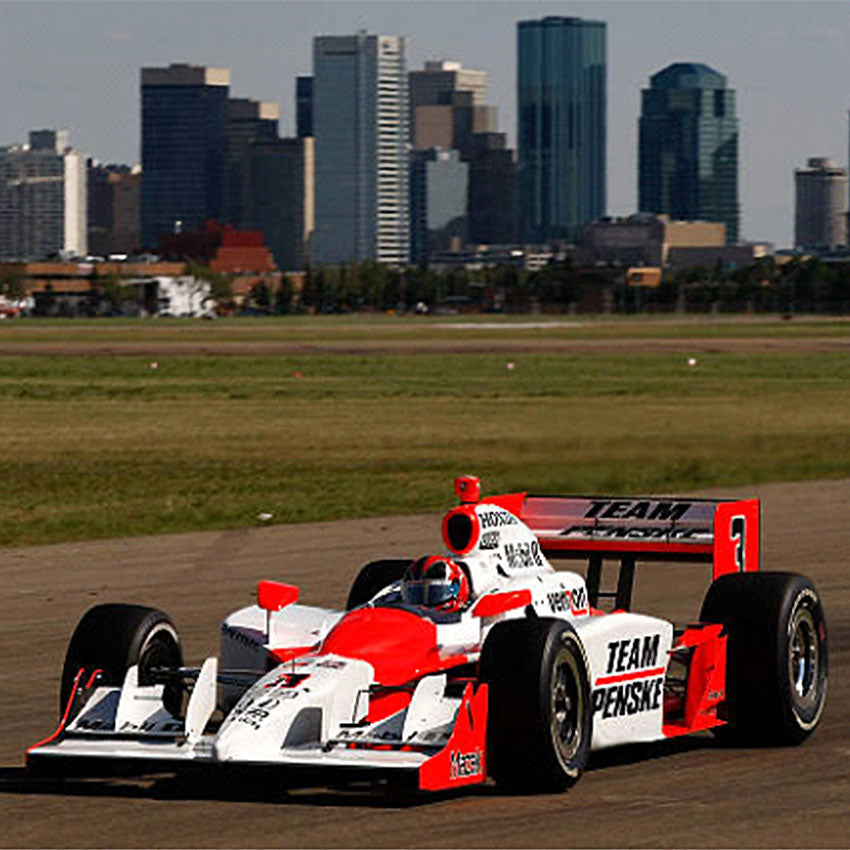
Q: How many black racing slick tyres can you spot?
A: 4